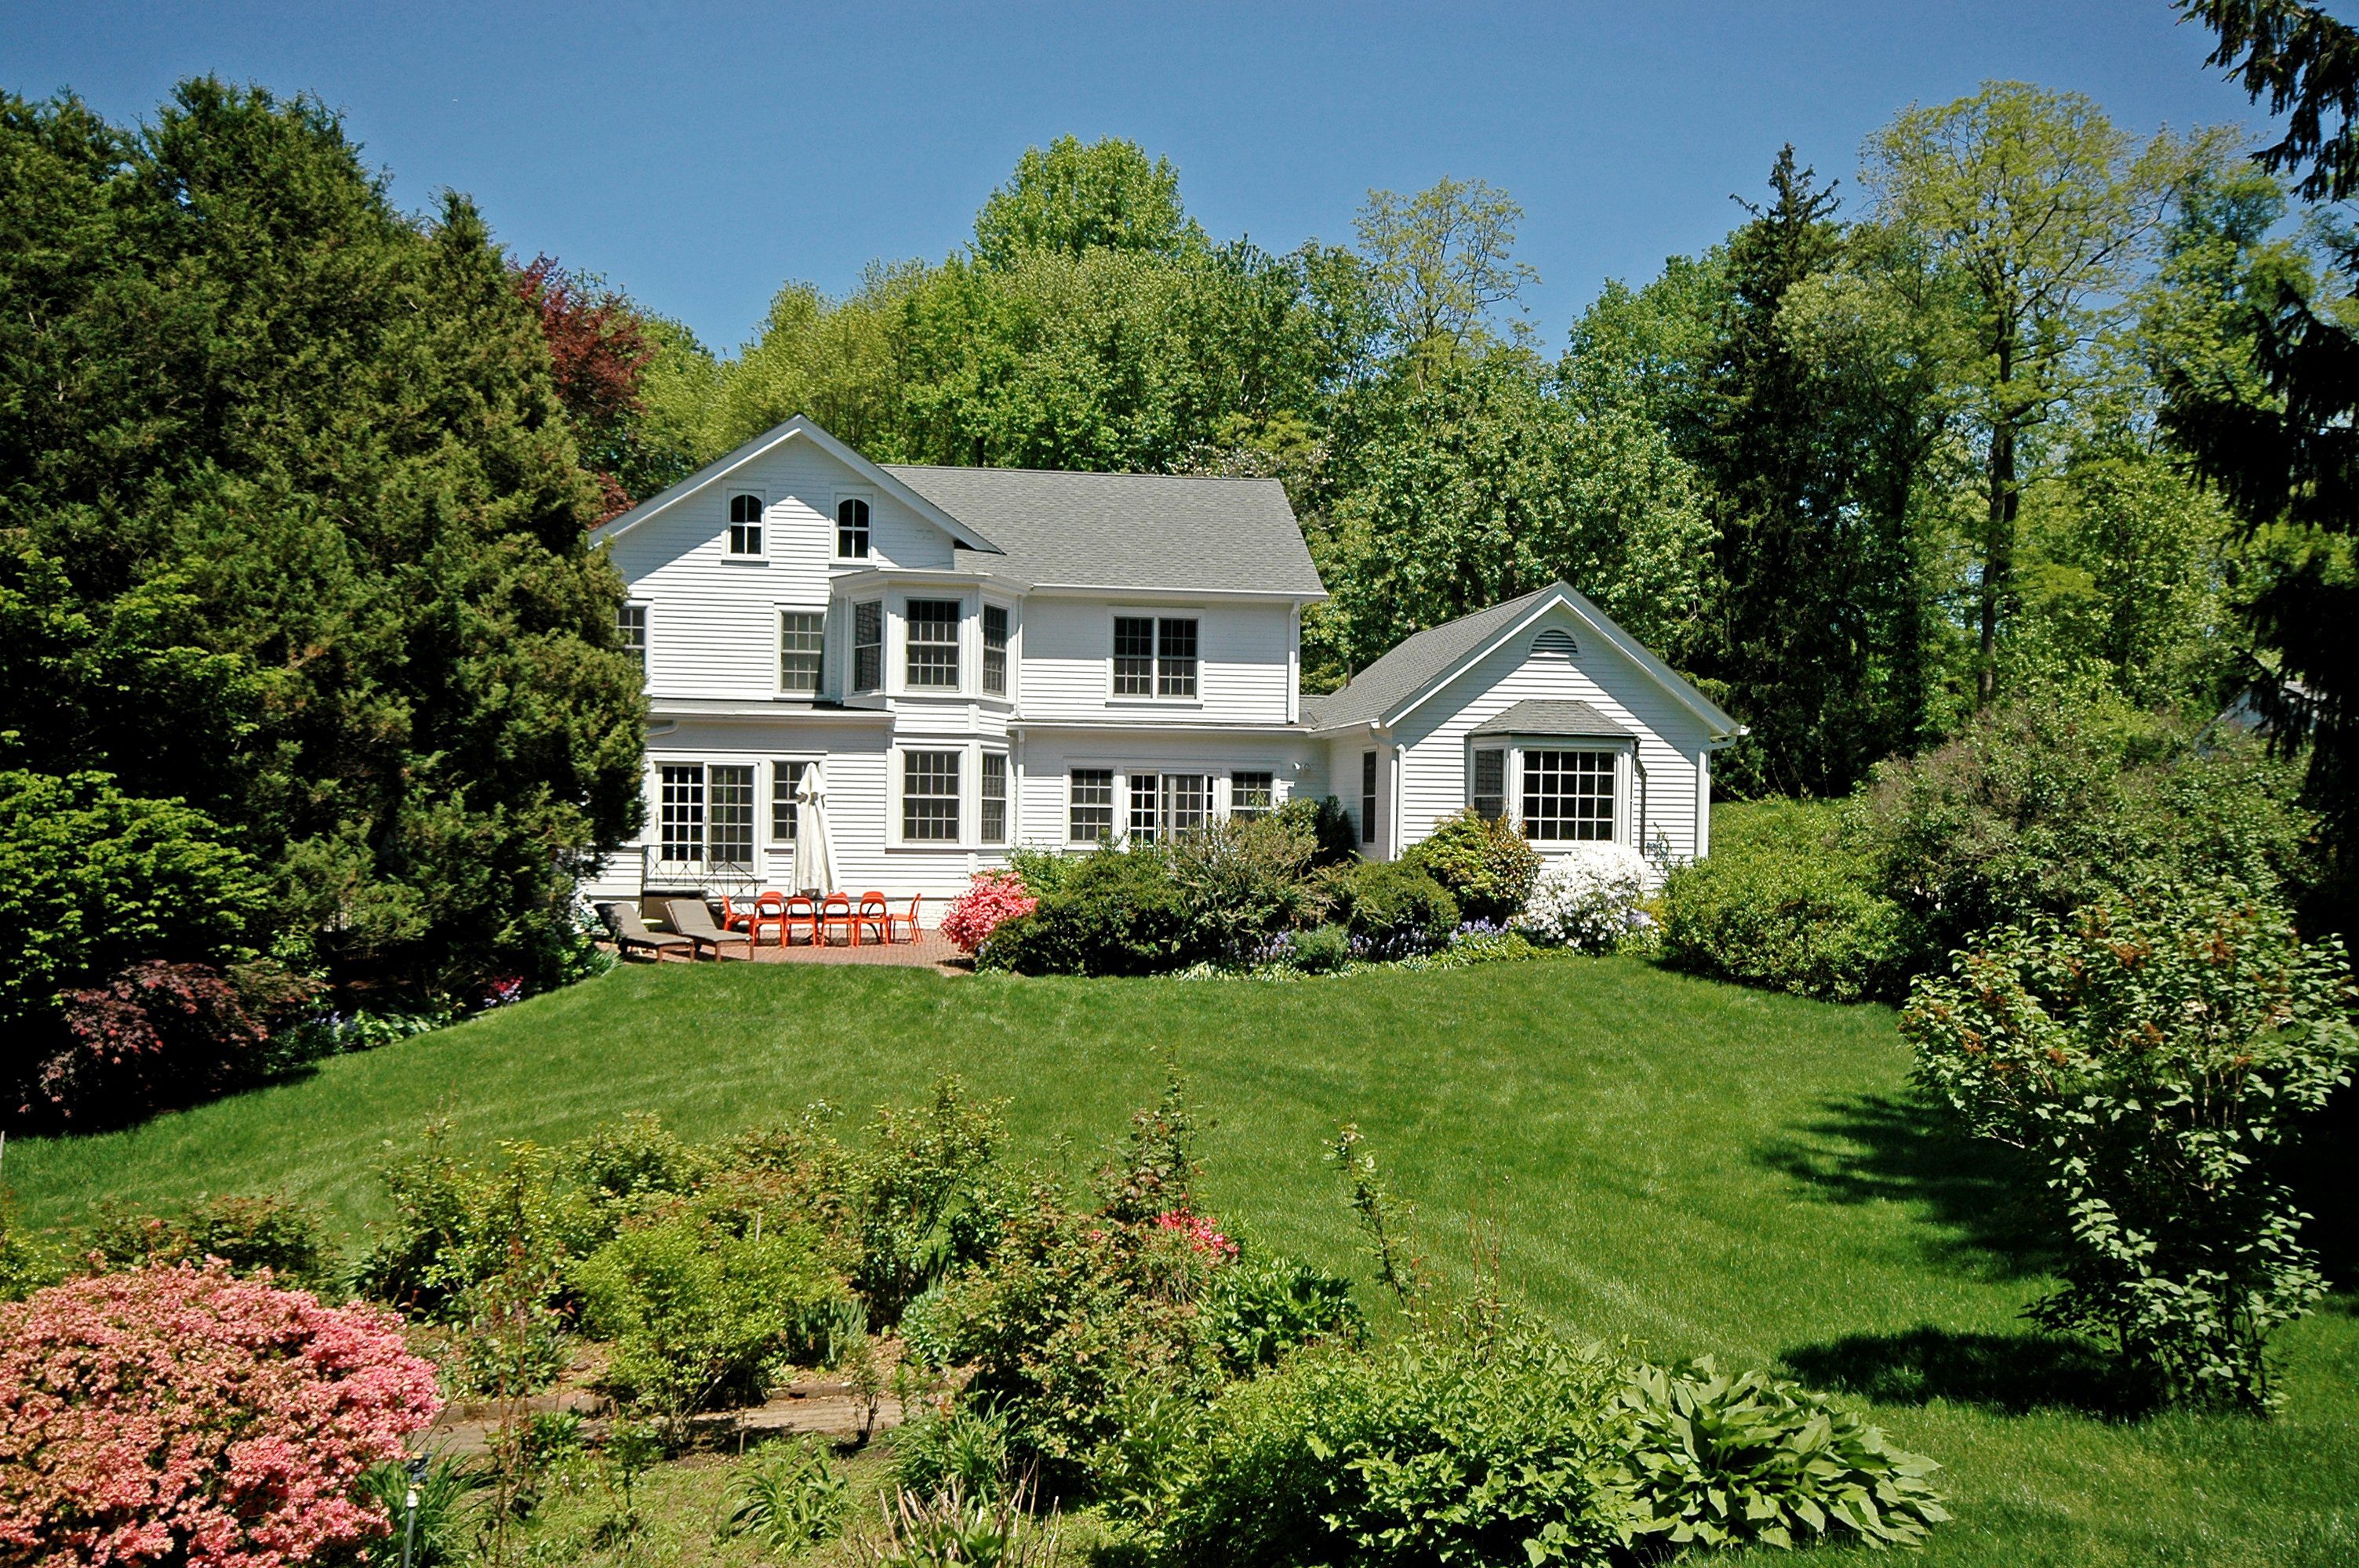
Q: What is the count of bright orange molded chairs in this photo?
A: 9